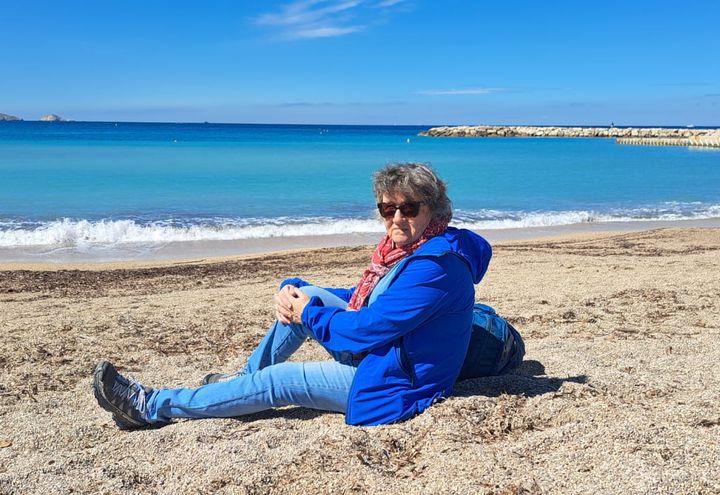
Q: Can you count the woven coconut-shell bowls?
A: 0